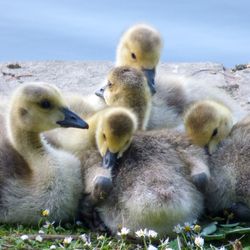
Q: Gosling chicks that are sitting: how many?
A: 5